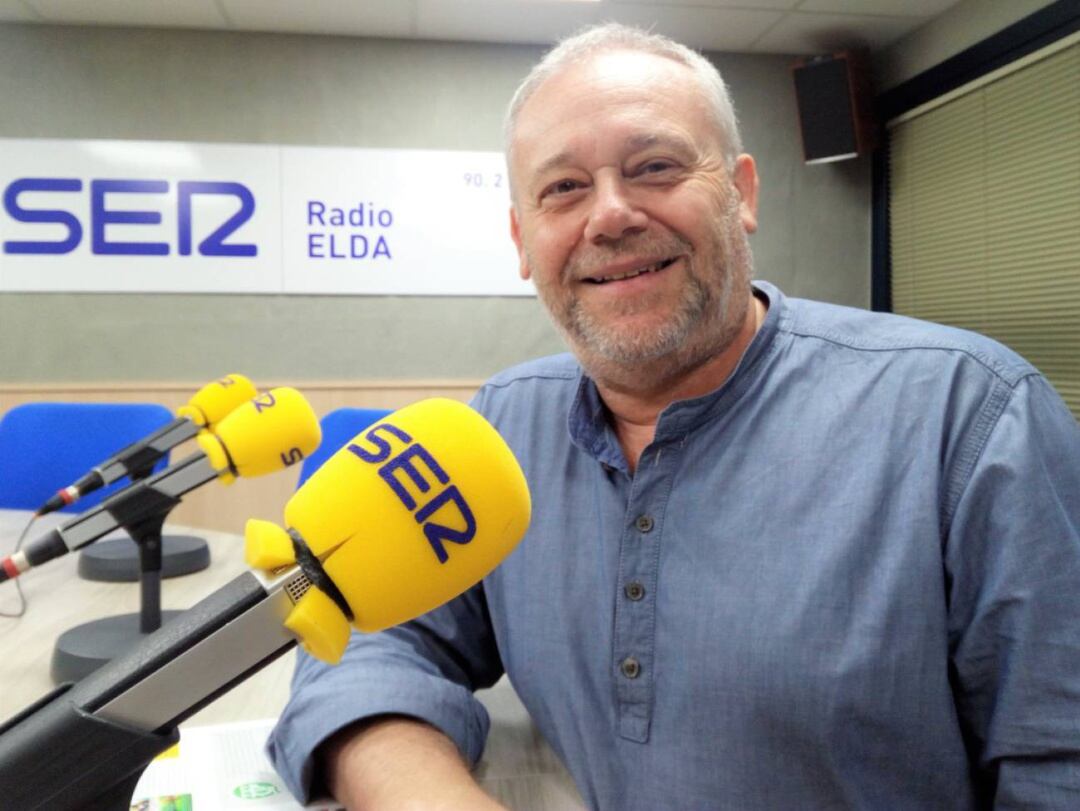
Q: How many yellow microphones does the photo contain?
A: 3